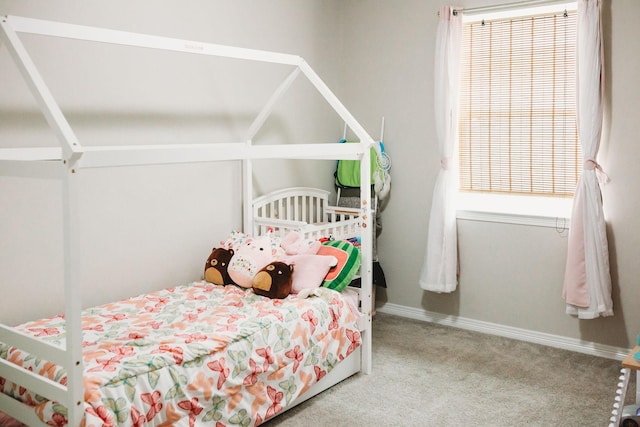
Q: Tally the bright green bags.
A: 1